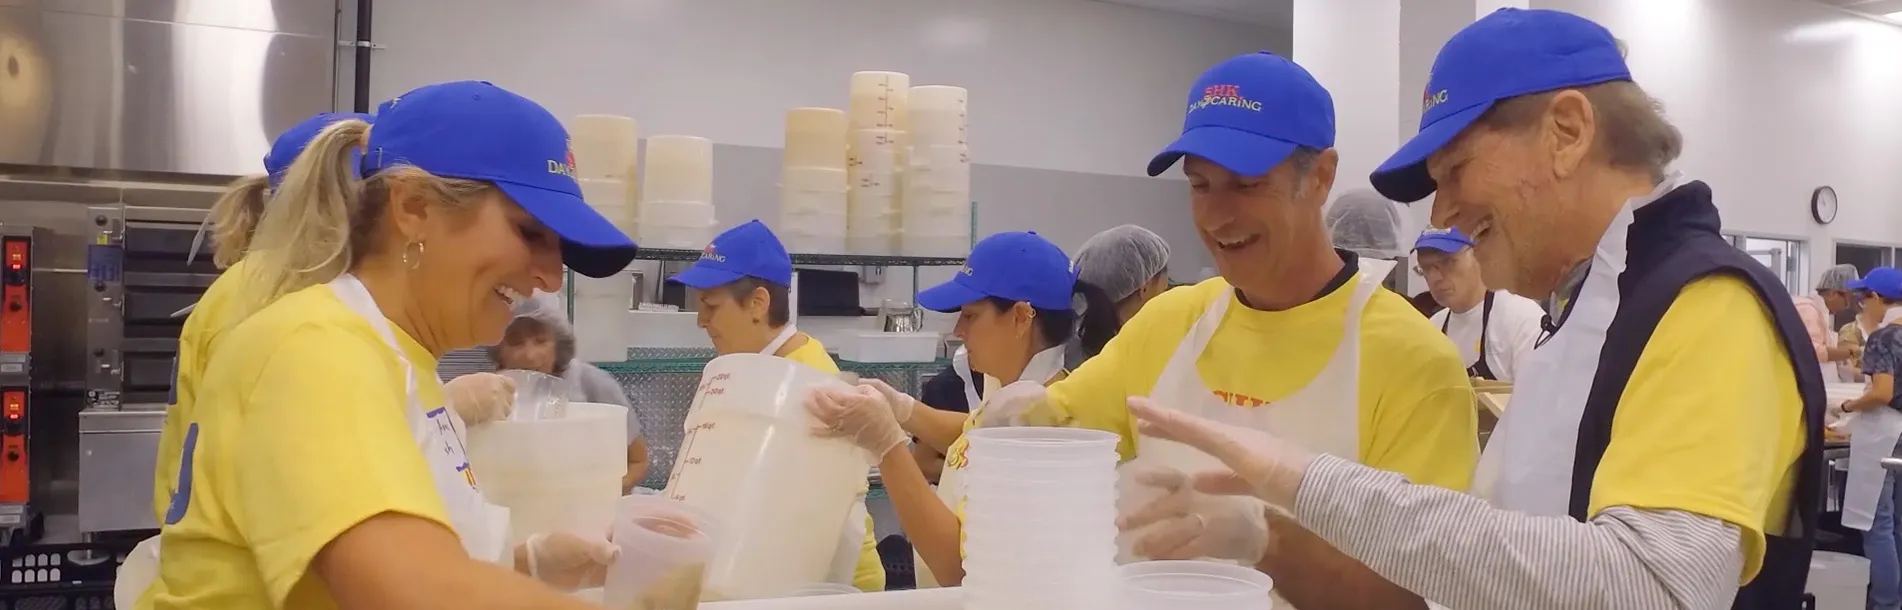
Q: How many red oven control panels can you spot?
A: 2